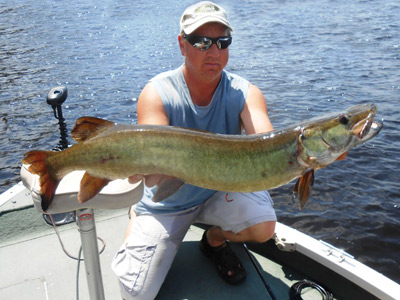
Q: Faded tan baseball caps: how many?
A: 1